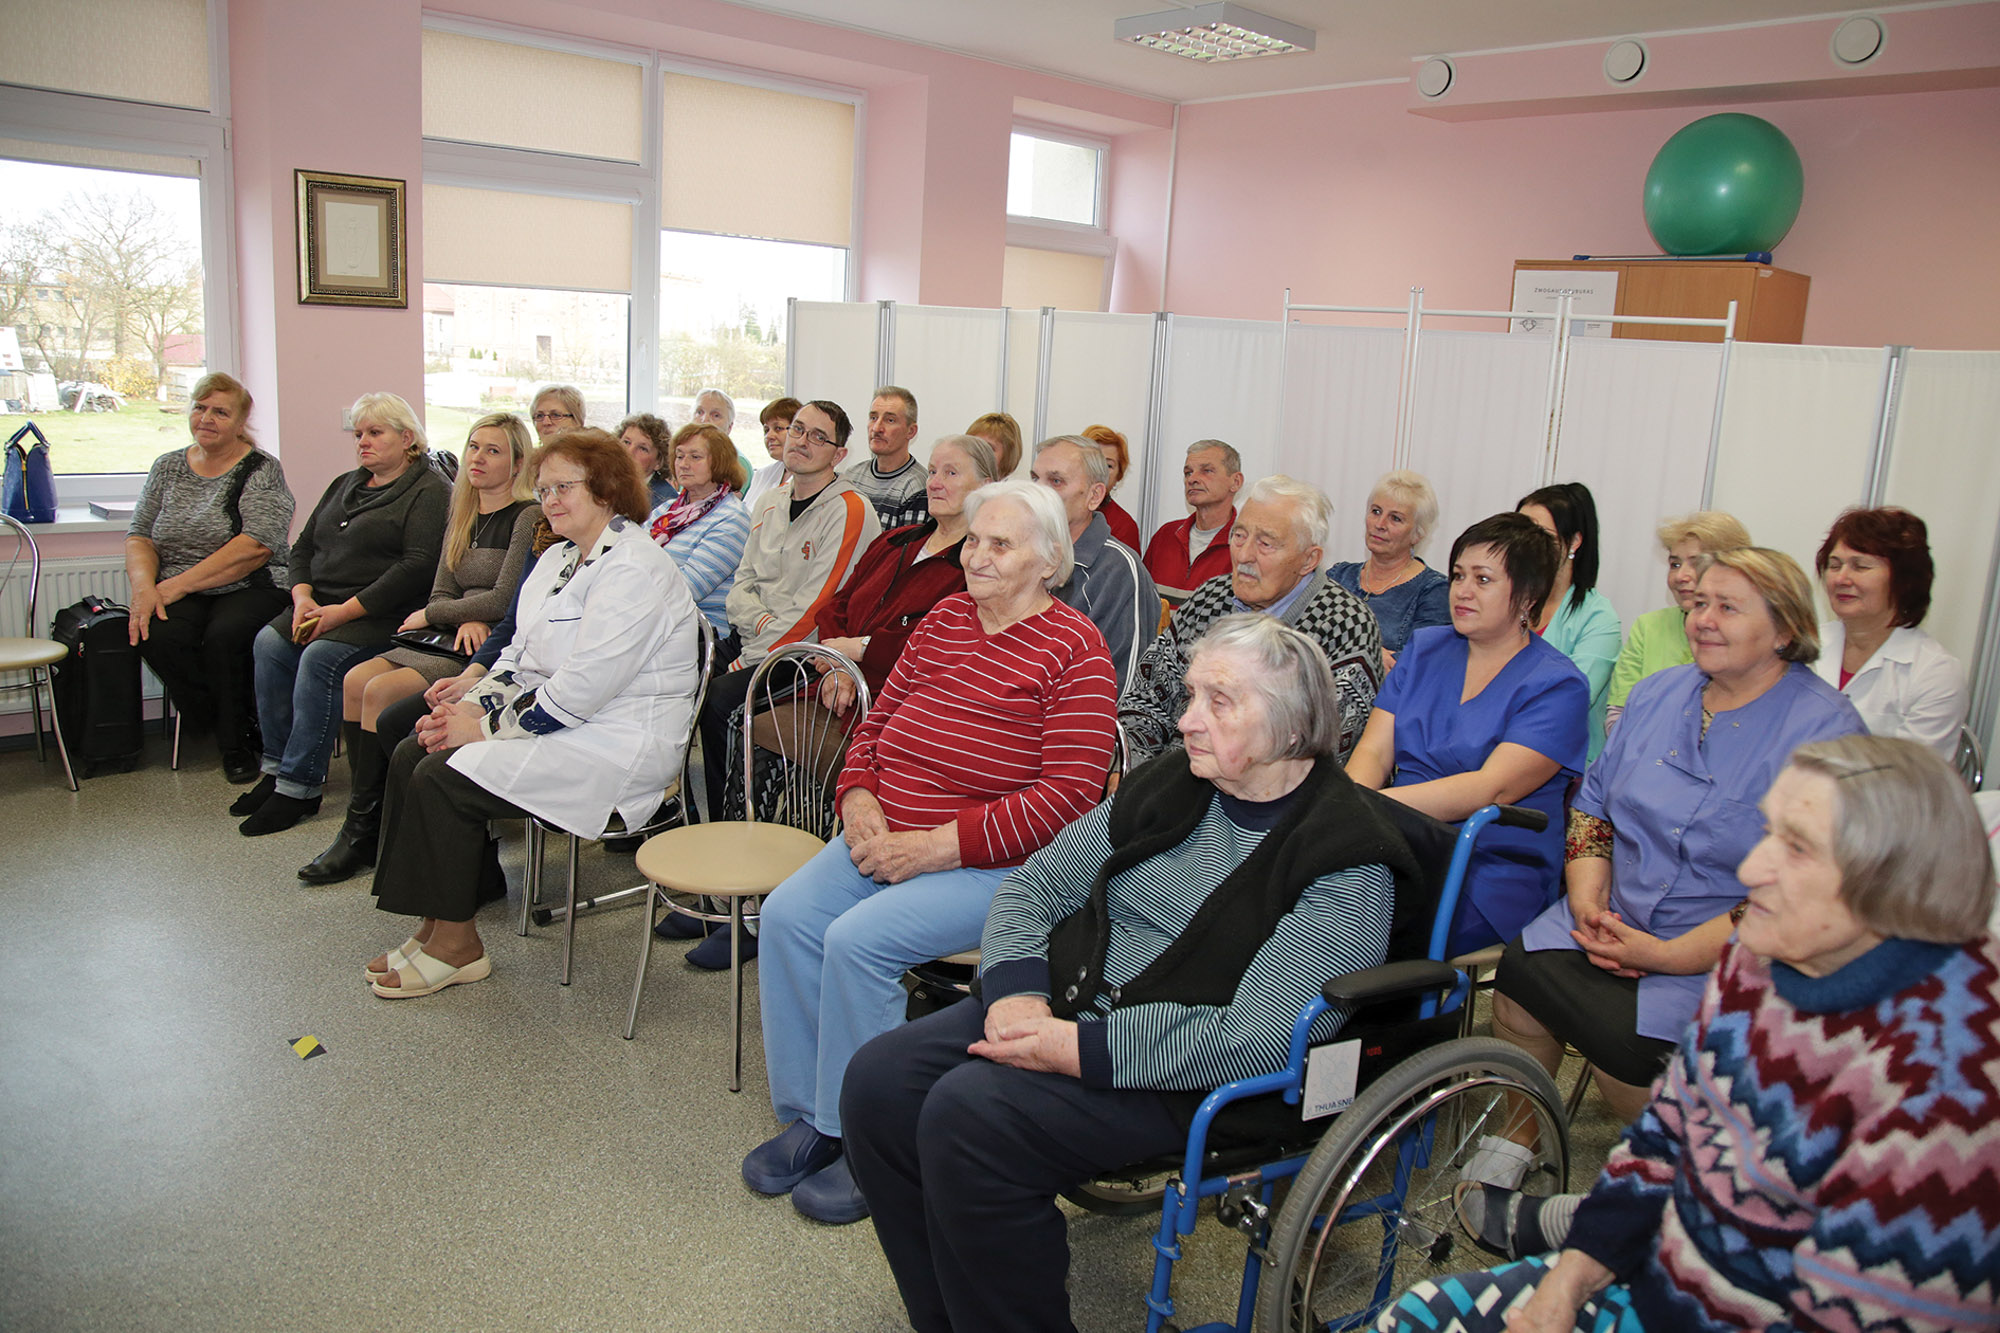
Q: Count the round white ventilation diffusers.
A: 3